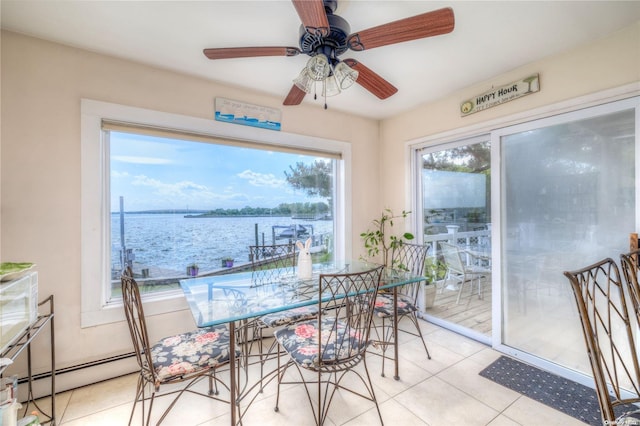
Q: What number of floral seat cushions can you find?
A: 4